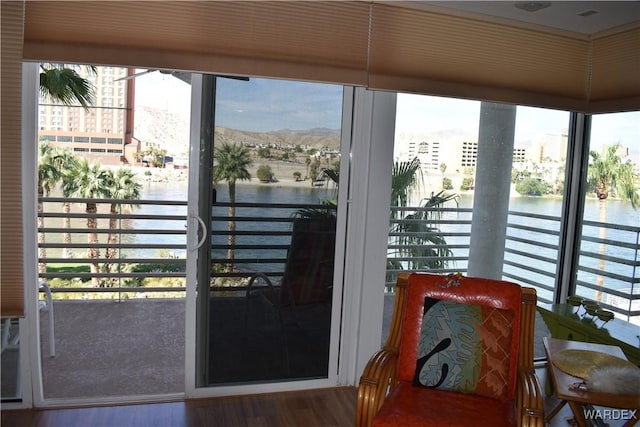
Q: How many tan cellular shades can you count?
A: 4